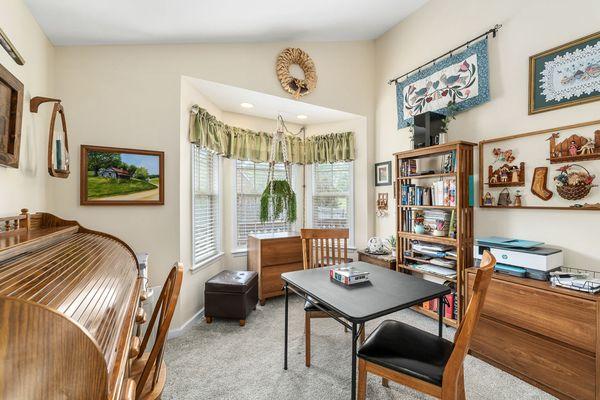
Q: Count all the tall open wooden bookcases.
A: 1